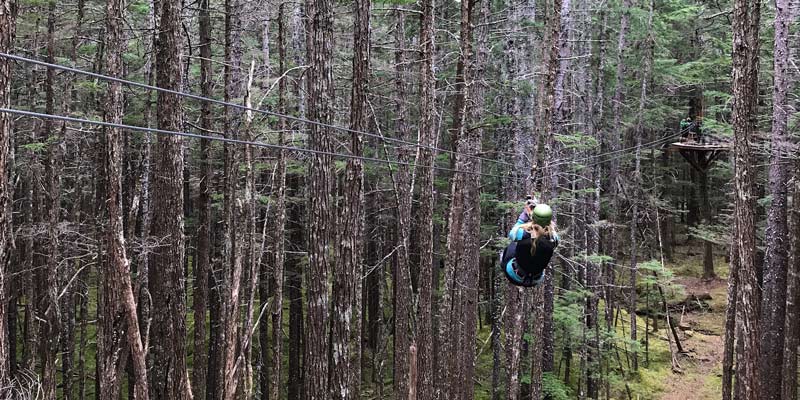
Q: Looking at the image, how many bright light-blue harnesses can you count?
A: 1